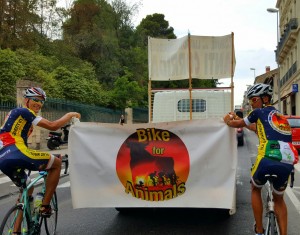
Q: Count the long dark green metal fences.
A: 1